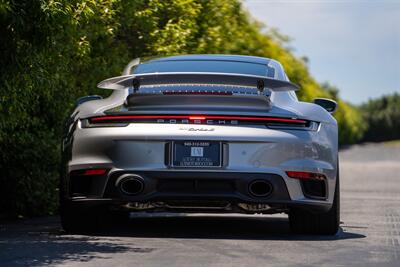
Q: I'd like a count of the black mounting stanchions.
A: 2